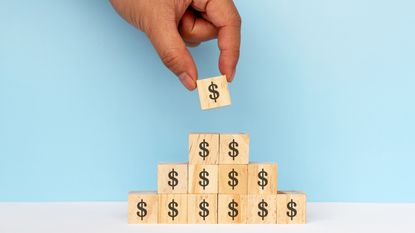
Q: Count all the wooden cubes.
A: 13